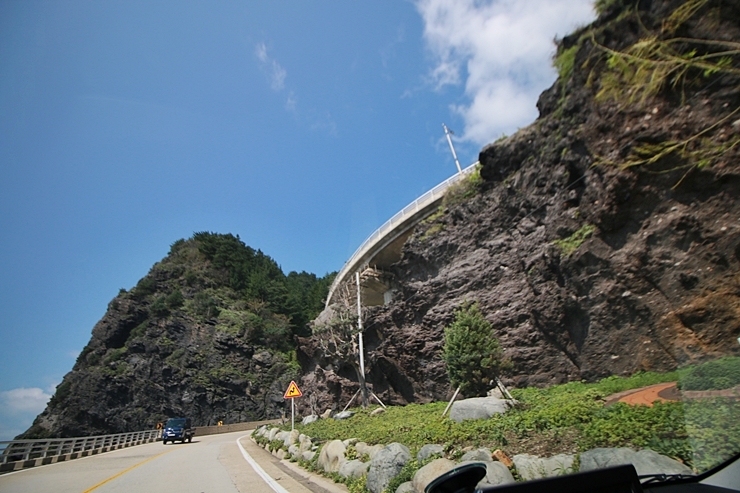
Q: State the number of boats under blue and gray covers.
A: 0